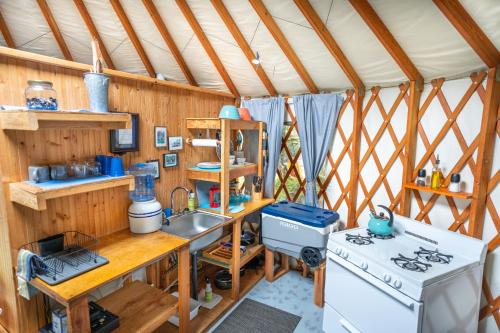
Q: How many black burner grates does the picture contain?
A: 4